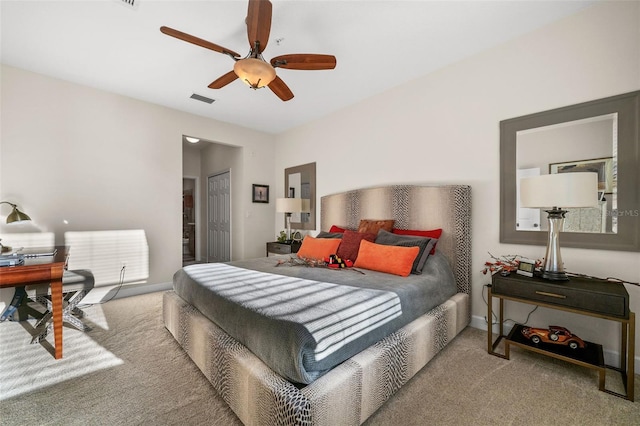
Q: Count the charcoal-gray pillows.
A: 2